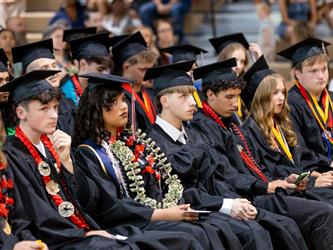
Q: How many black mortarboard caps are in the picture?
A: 14